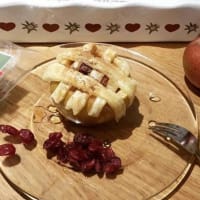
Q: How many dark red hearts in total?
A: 5